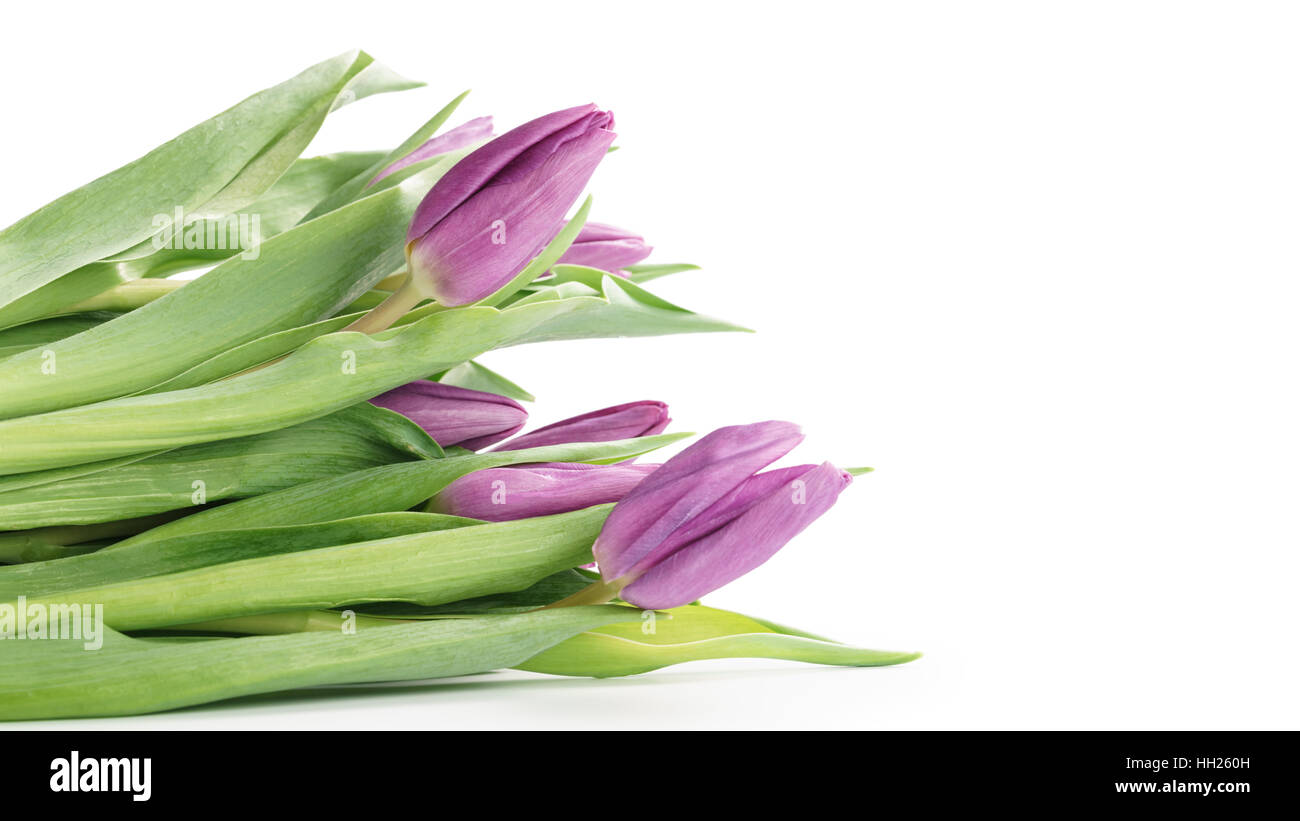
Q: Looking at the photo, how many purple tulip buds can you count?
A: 7